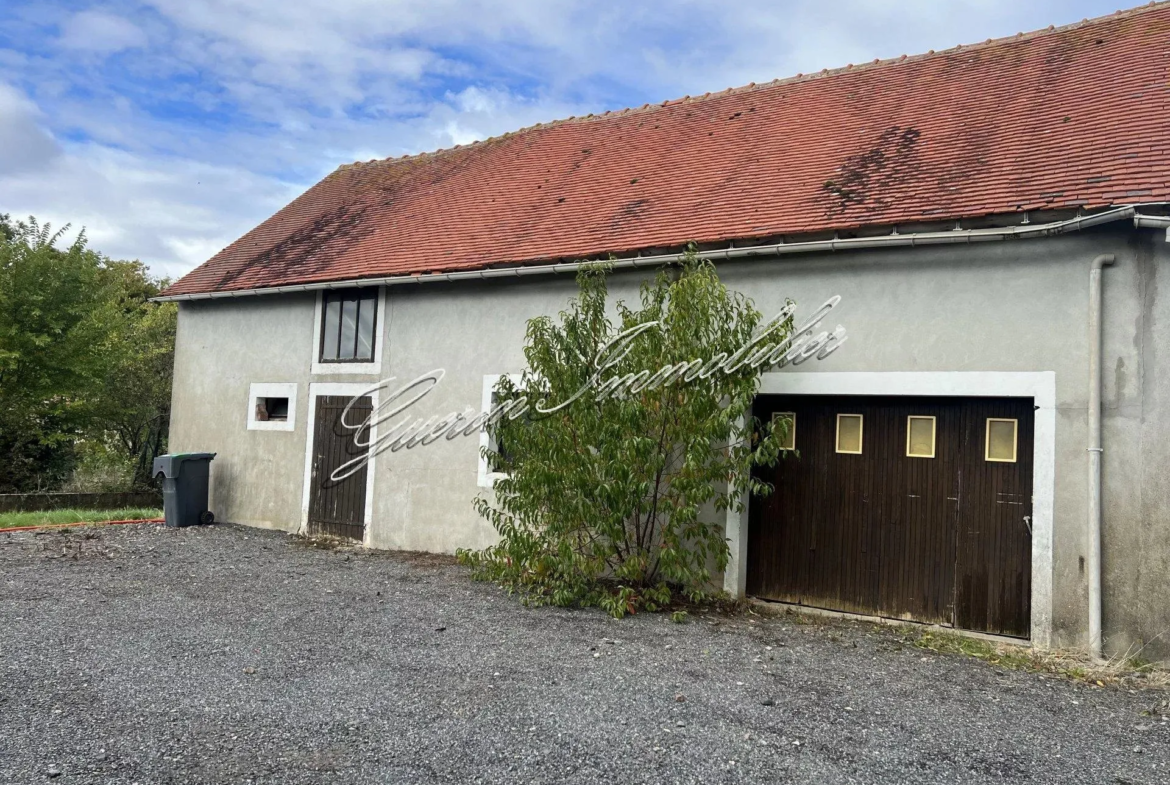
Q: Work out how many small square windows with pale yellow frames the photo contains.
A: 4